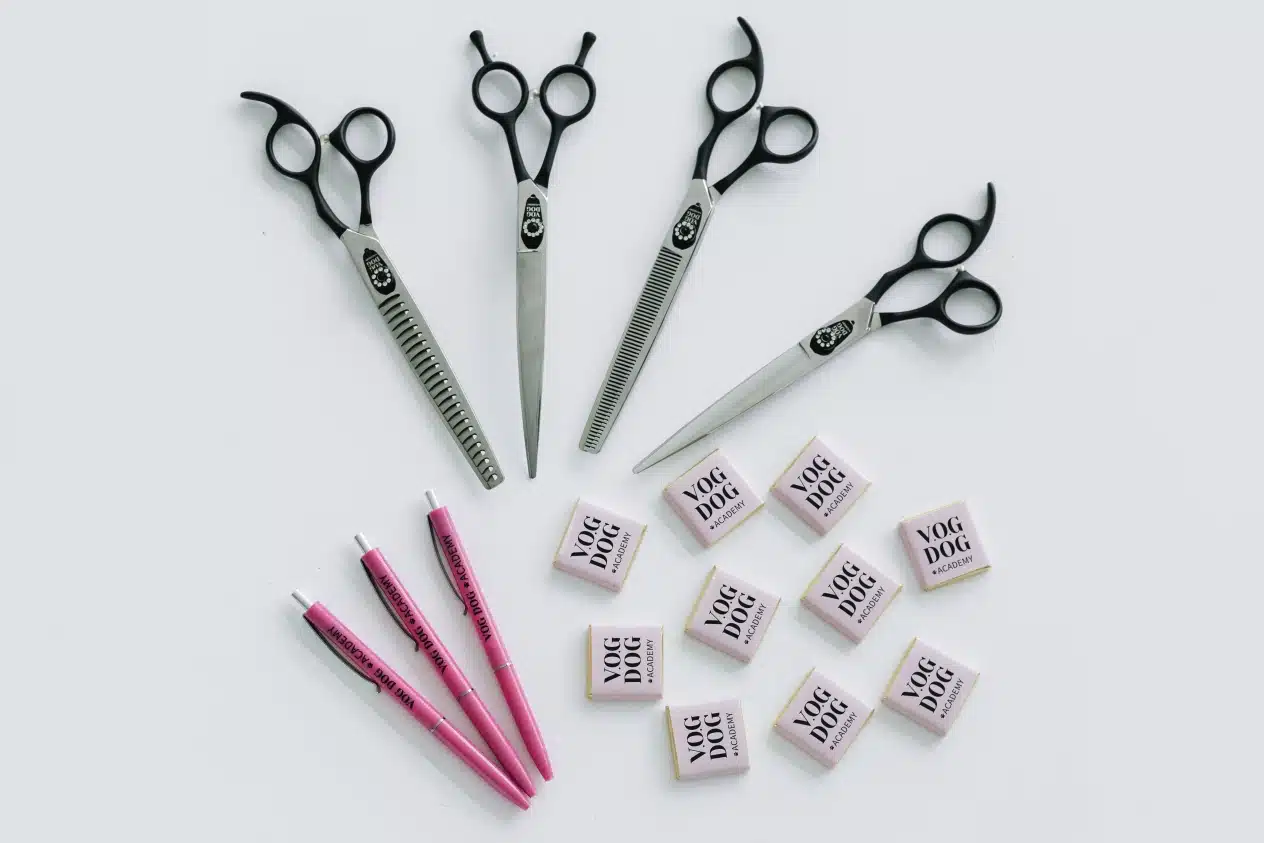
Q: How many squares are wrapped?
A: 10